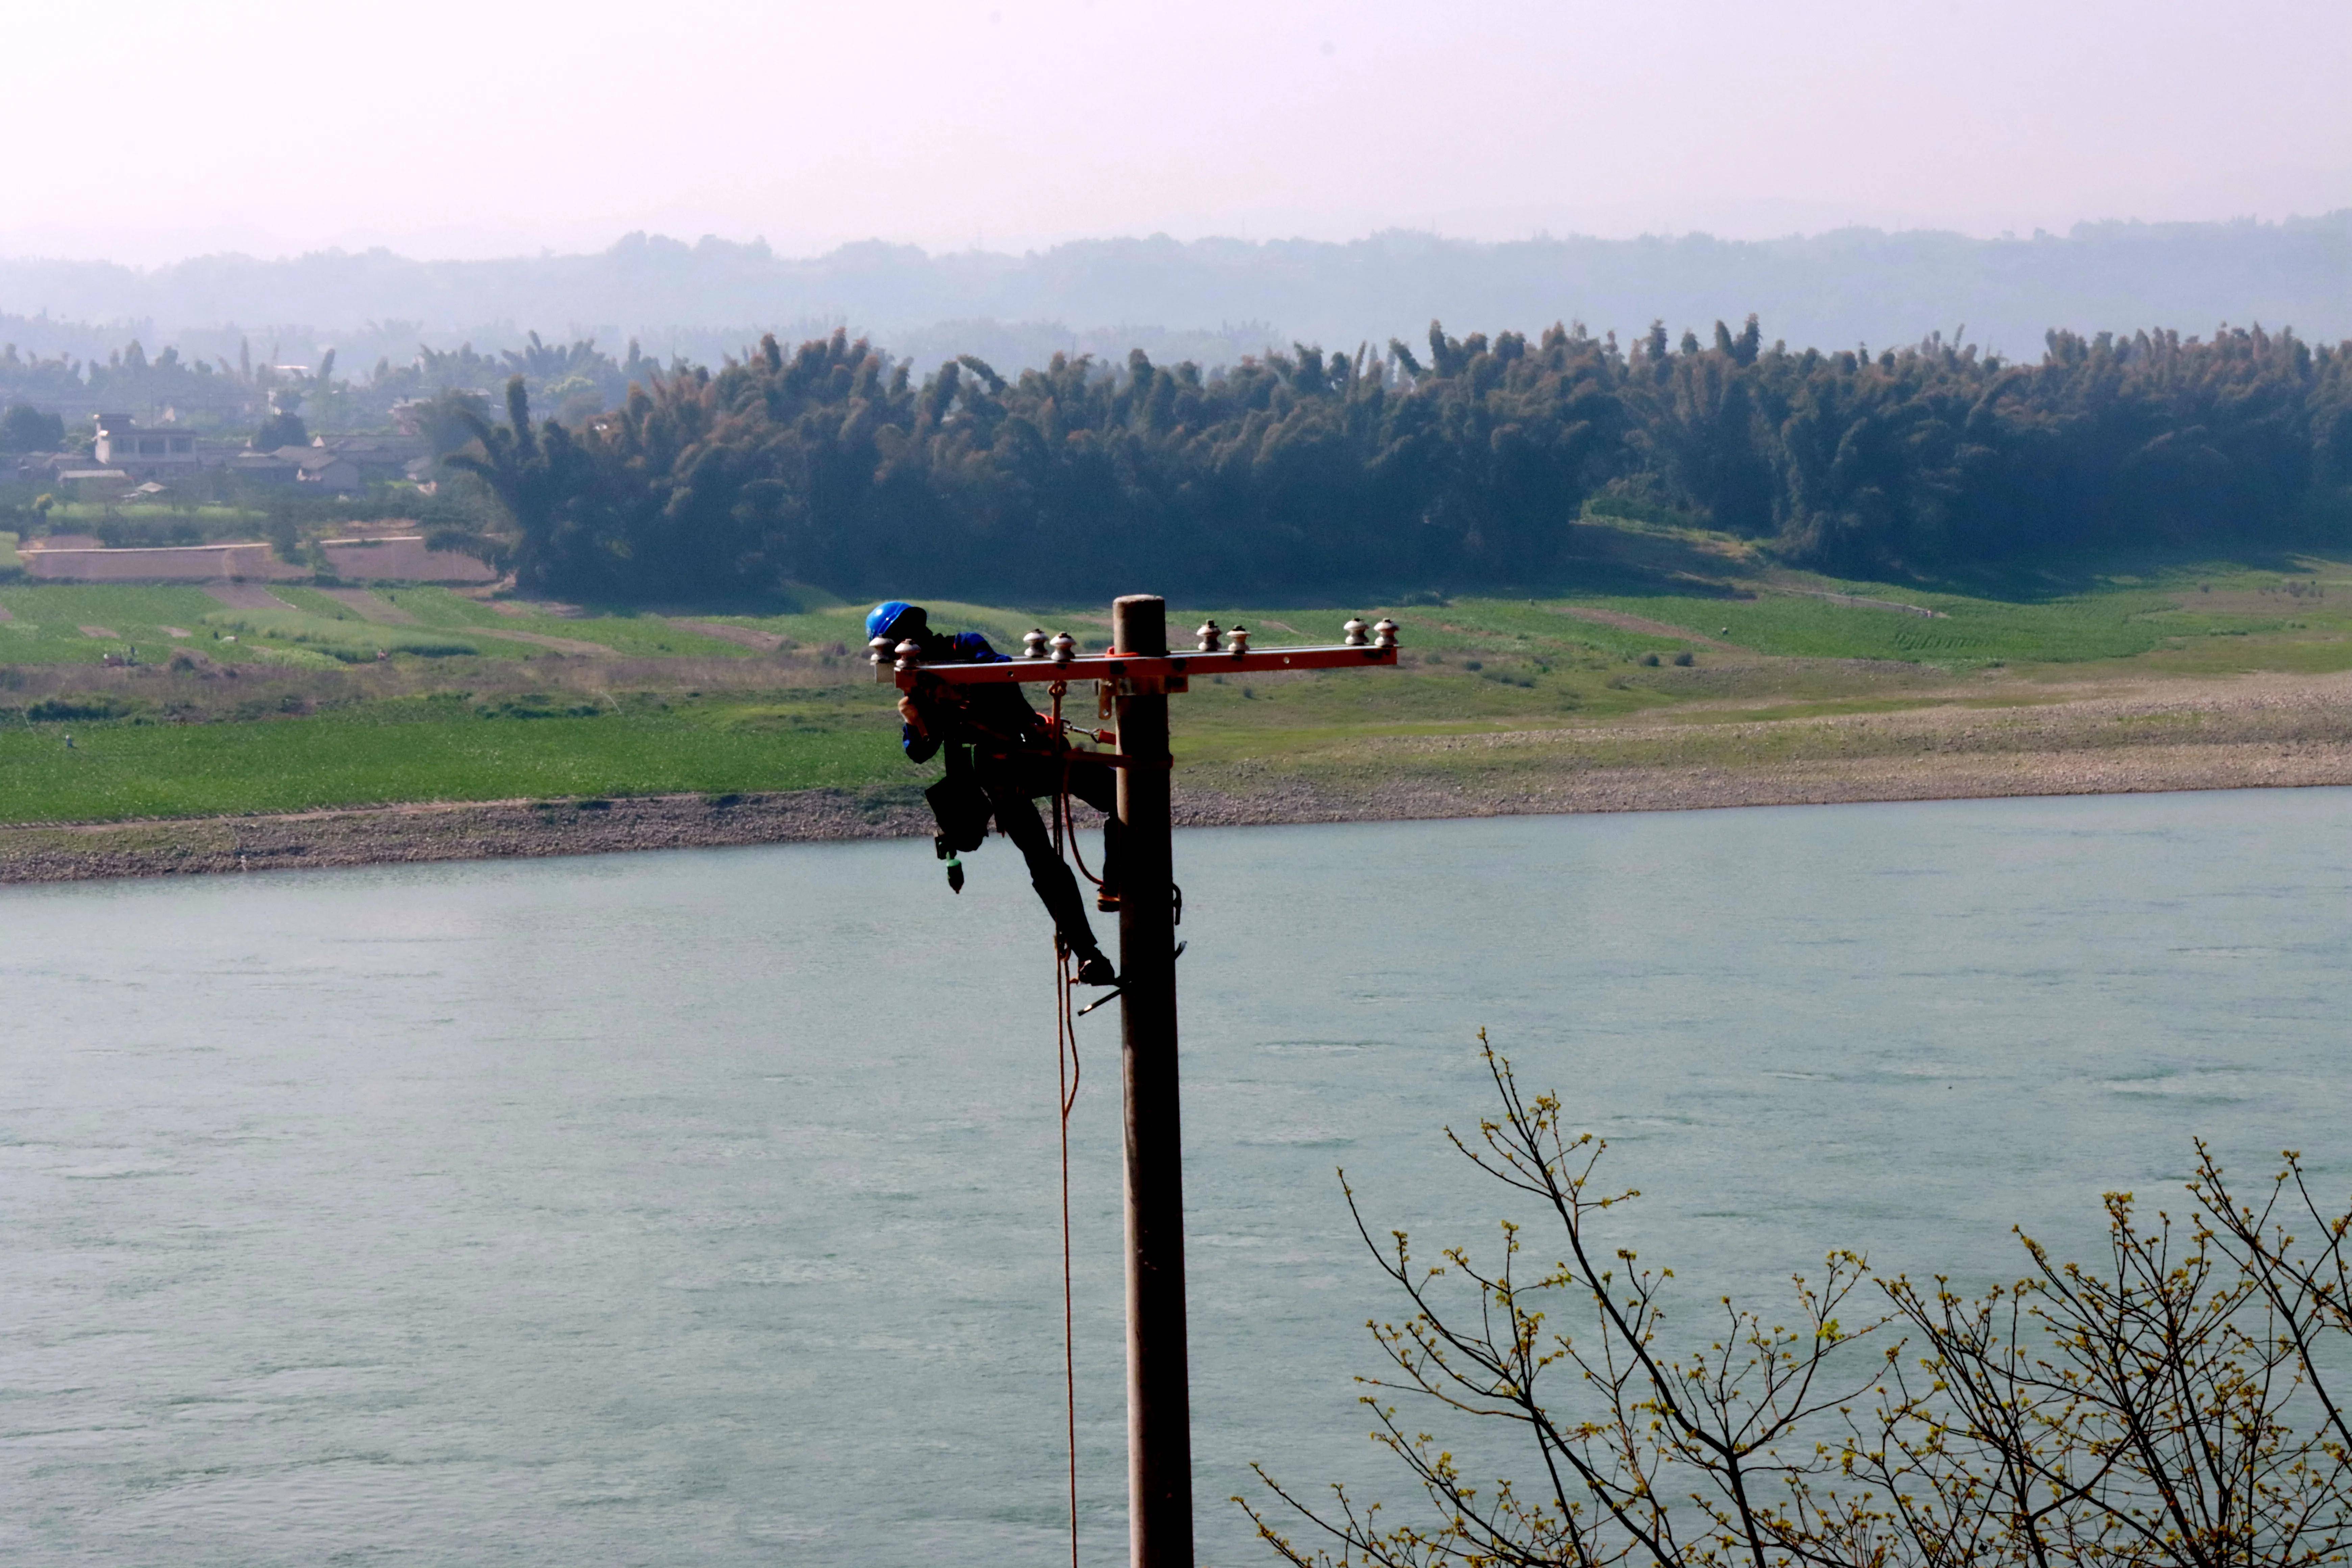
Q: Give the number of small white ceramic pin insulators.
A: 8